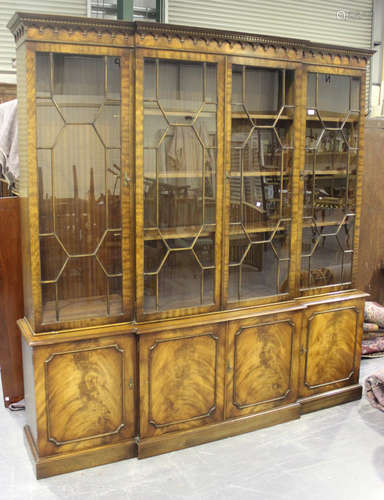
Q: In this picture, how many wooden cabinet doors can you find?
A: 4